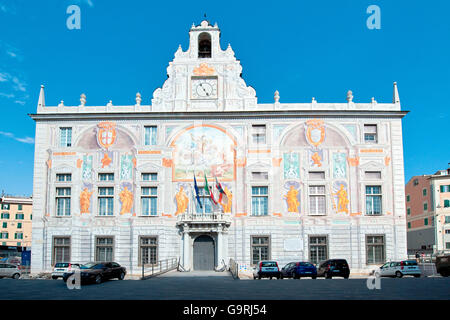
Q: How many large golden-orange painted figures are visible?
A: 6